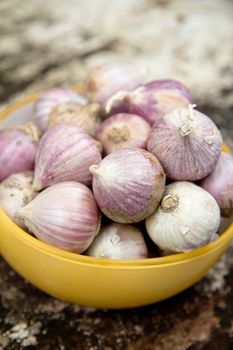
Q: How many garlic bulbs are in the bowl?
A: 14